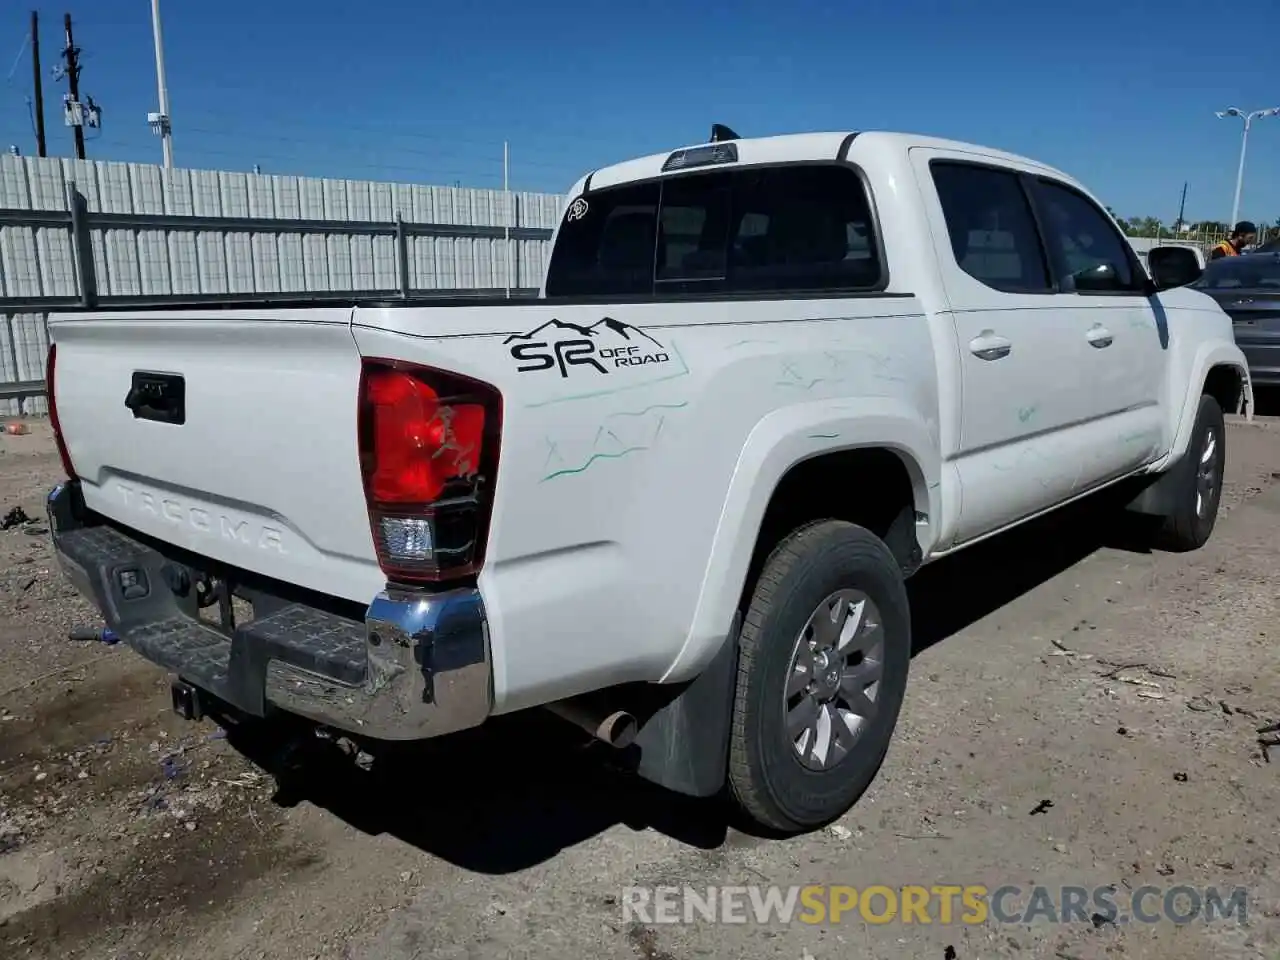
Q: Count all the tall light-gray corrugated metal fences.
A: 1